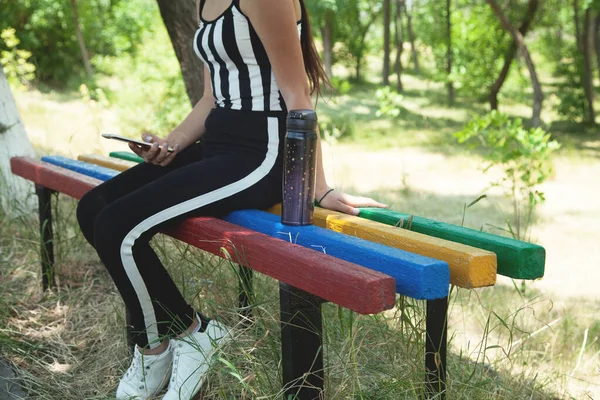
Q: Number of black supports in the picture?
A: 4